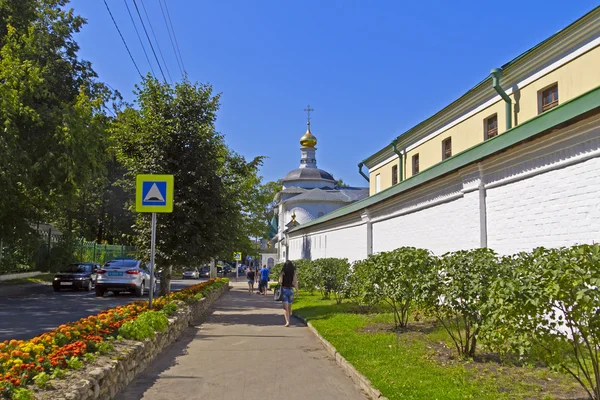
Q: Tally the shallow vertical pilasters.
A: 2